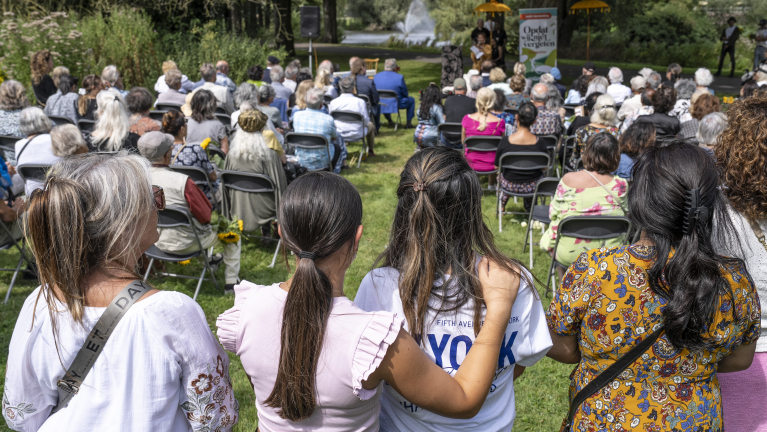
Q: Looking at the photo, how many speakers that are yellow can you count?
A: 0